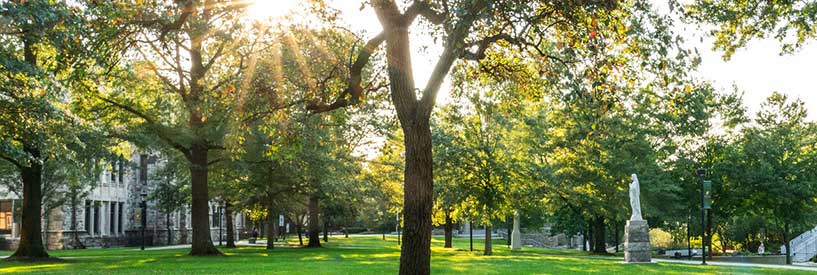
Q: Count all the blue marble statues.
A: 0